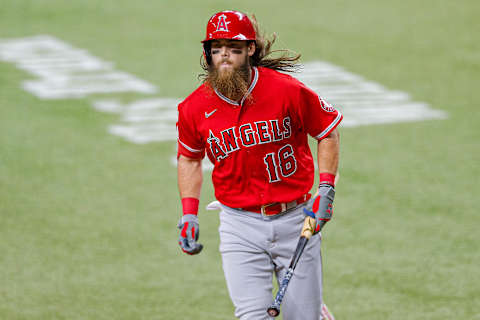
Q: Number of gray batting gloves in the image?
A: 2